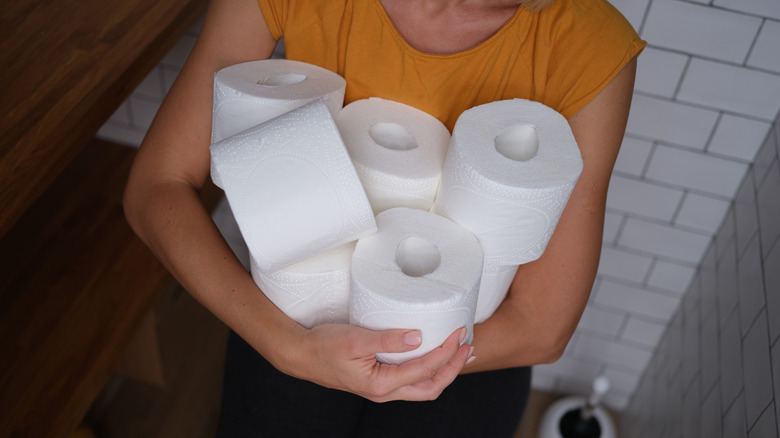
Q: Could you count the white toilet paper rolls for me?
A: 7